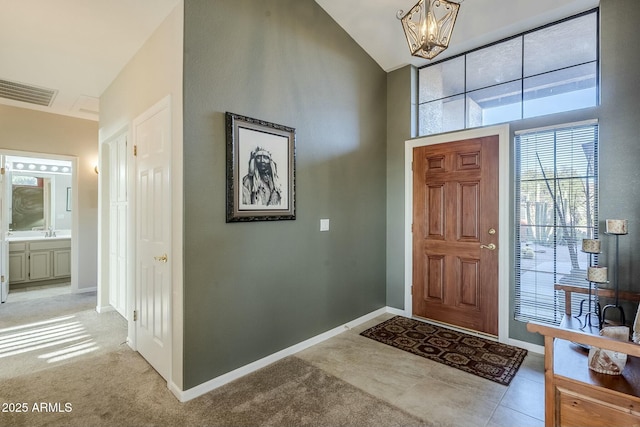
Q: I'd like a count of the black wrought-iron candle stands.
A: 3